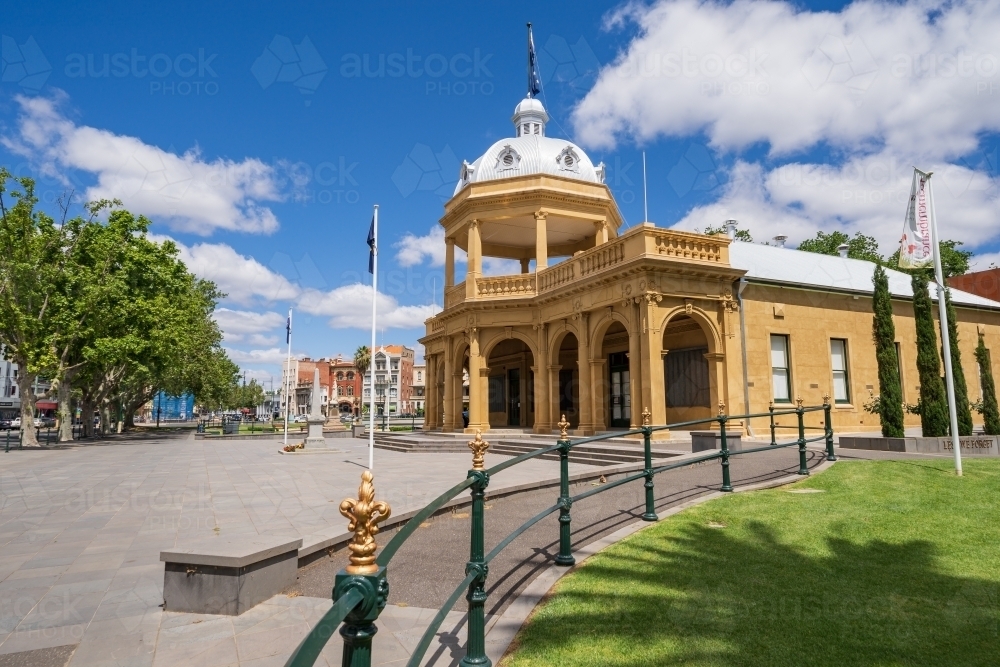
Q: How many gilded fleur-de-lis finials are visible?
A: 8